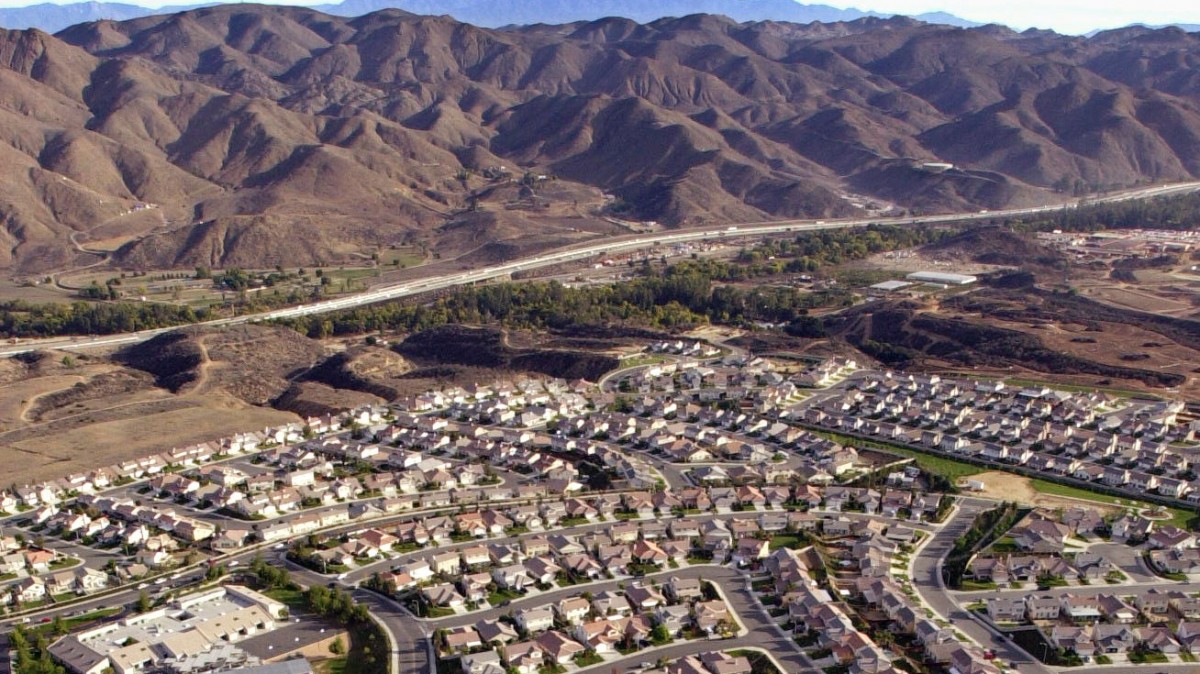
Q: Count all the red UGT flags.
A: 0